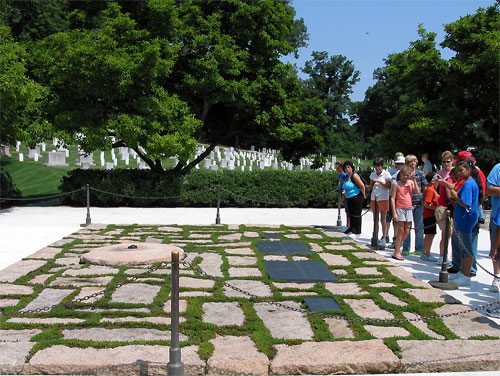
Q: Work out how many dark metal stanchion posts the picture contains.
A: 6